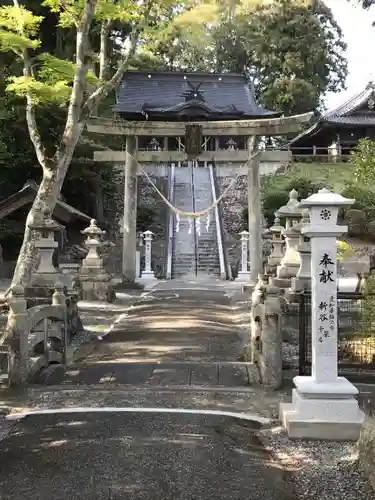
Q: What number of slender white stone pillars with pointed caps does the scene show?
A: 3